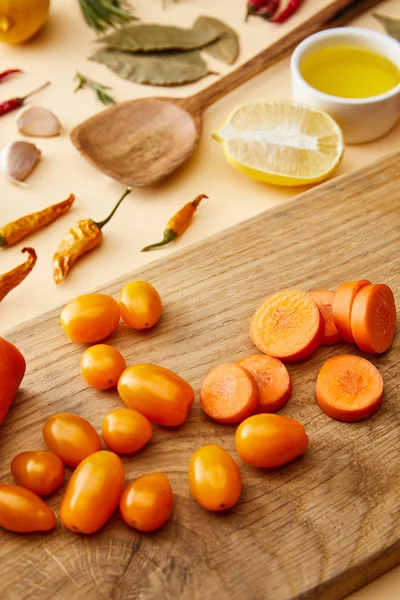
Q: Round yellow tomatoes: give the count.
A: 12